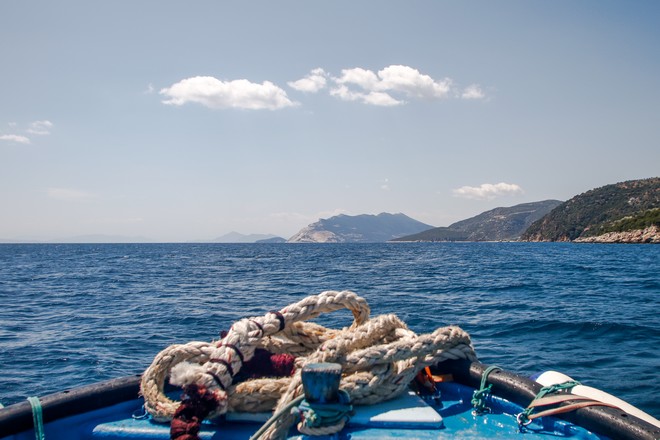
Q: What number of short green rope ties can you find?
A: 3